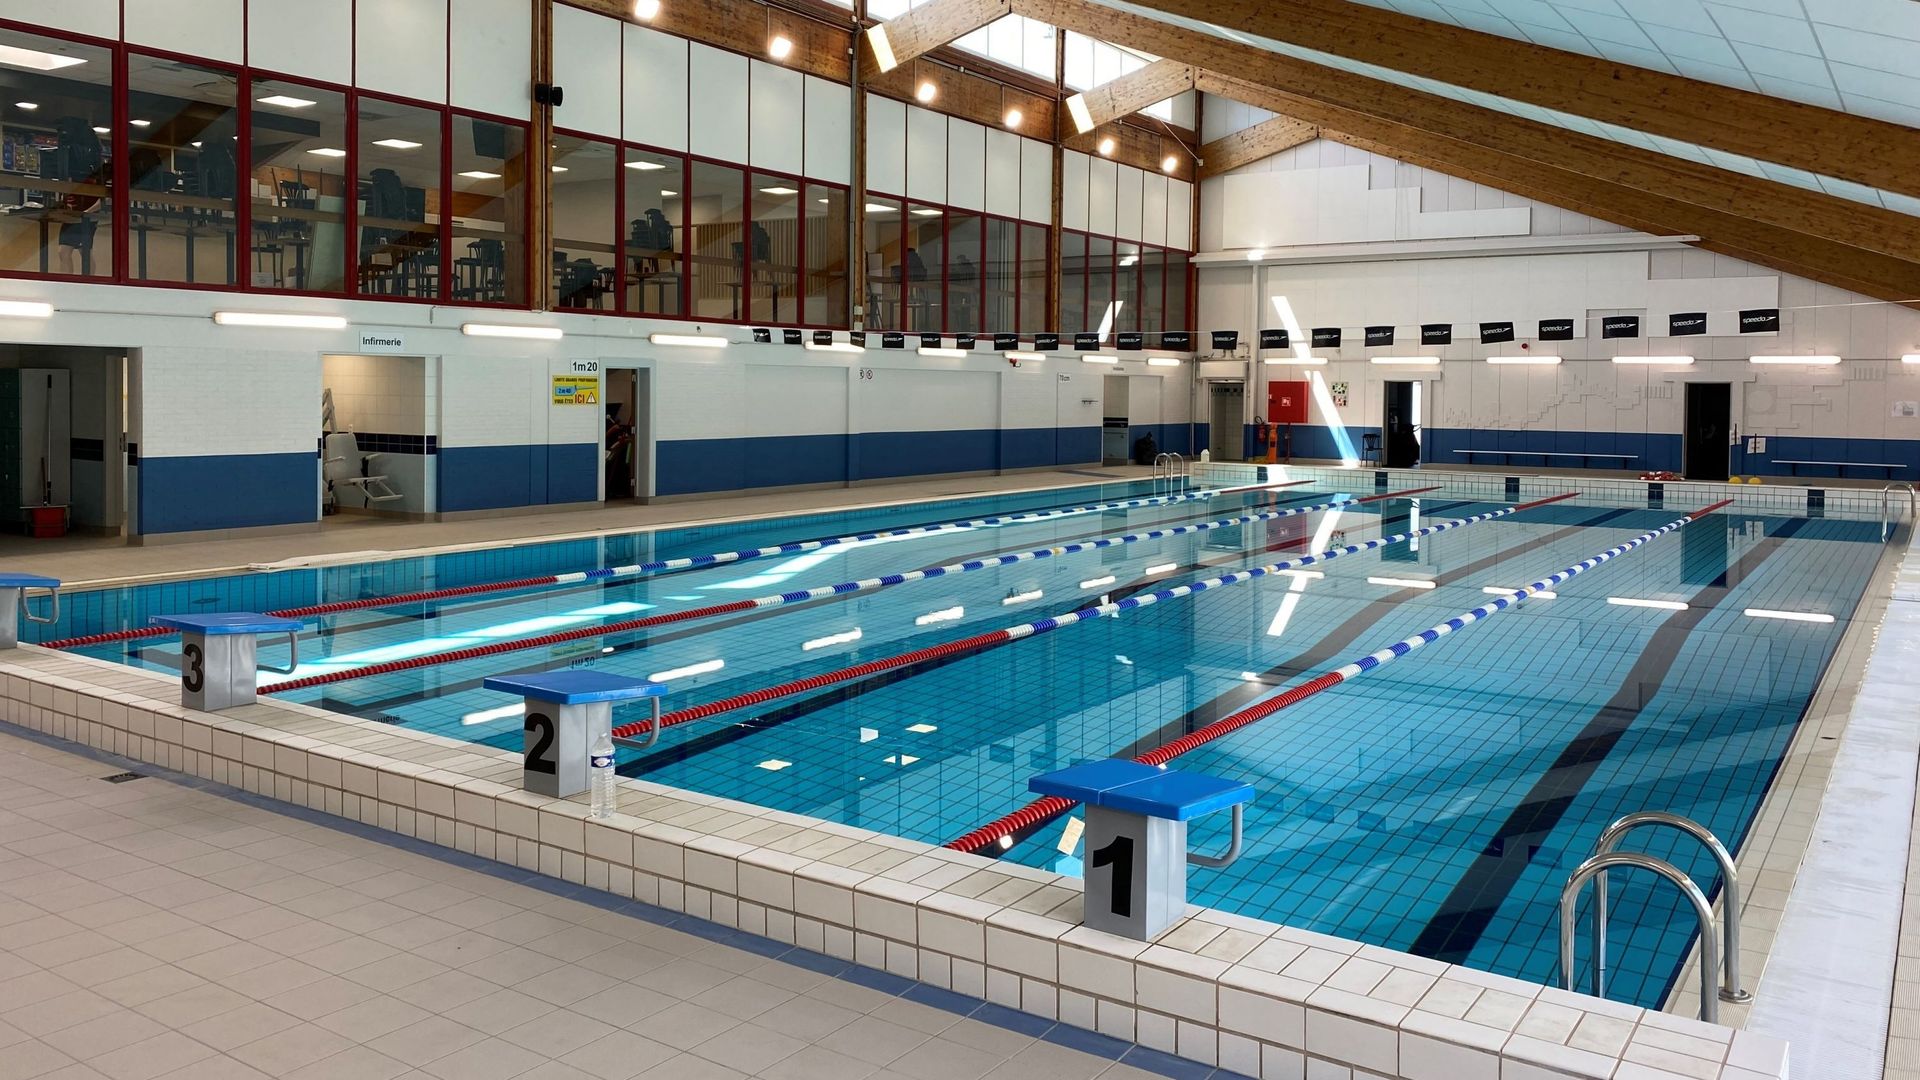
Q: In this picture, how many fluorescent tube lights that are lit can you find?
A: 15